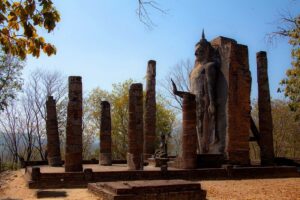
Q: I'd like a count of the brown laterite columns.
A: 7